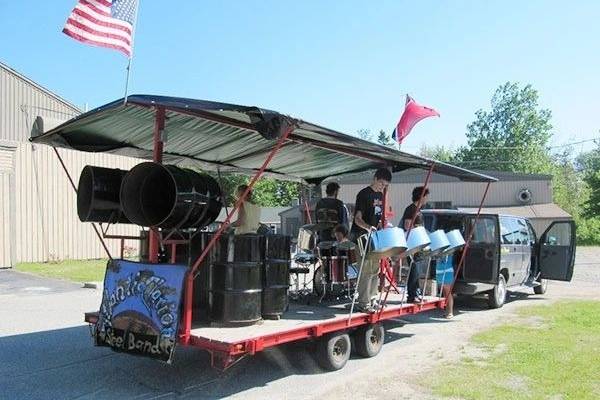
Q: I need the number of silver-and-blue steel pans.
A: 4